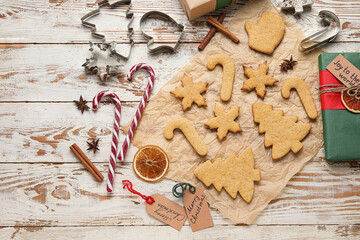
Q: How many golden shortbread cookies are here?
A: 9